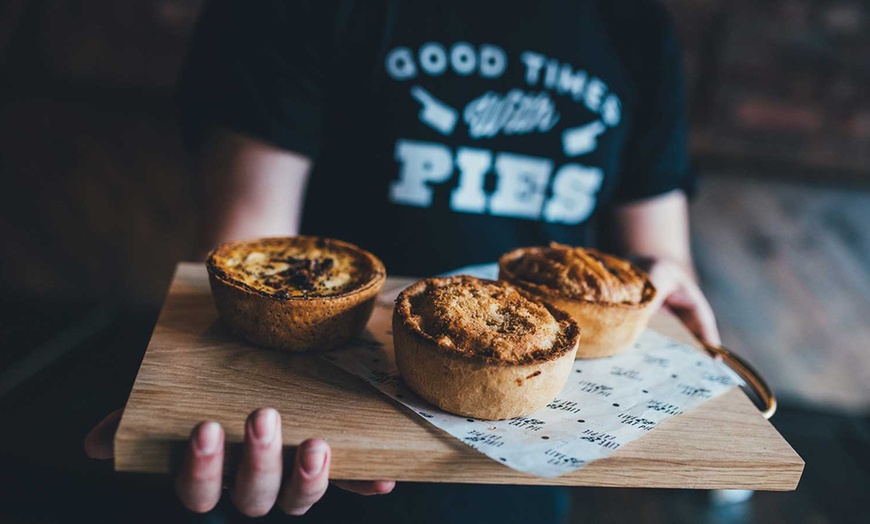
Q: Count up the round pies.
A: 3